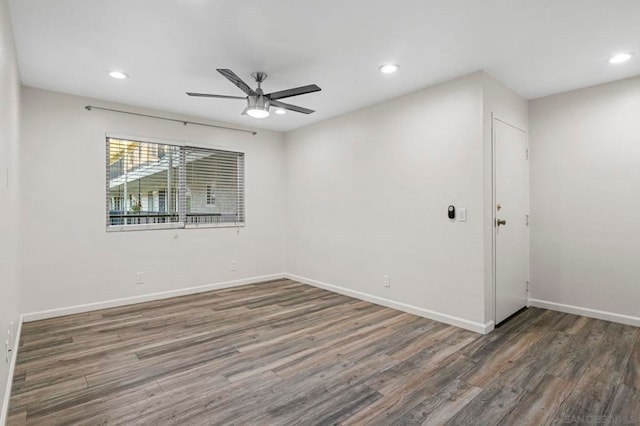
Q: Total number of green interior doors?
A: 0